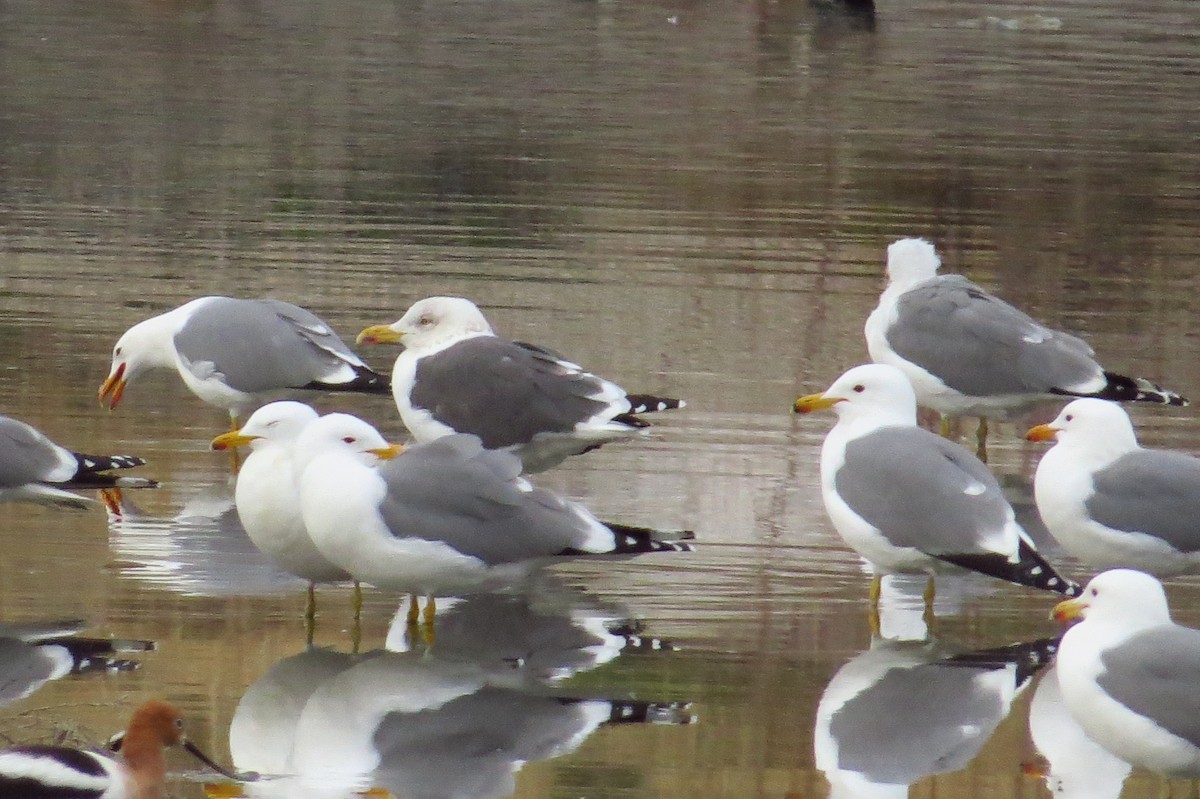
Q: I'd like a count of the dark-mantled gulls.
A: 1